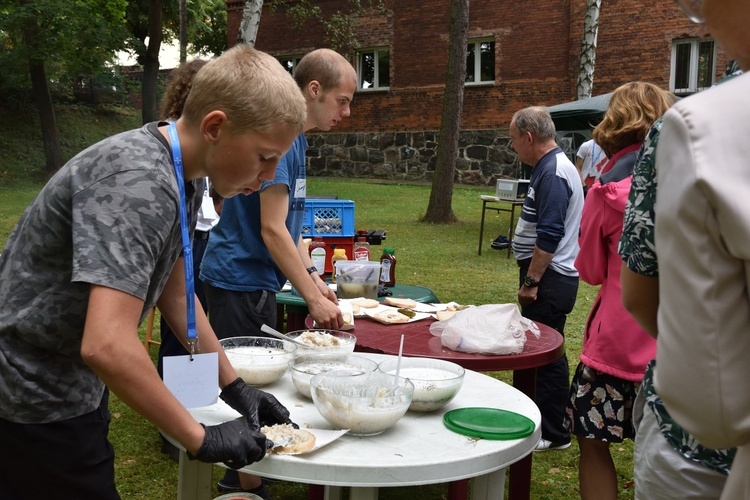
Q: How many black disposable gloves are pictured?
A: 2